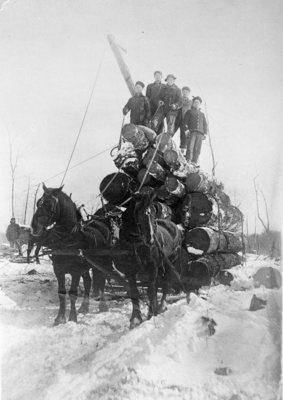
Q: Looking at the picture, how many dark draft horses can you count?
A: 2